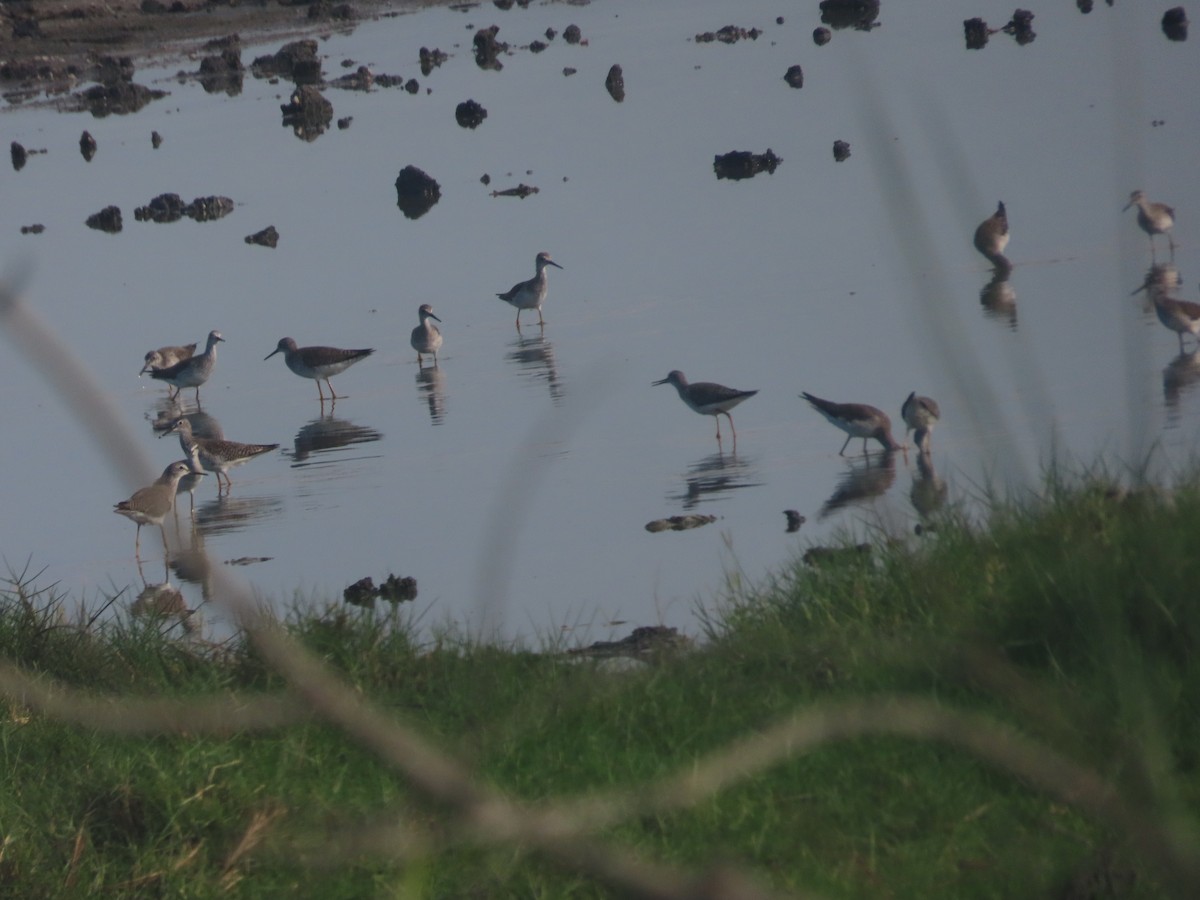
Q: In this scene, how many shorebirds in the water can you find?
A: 14